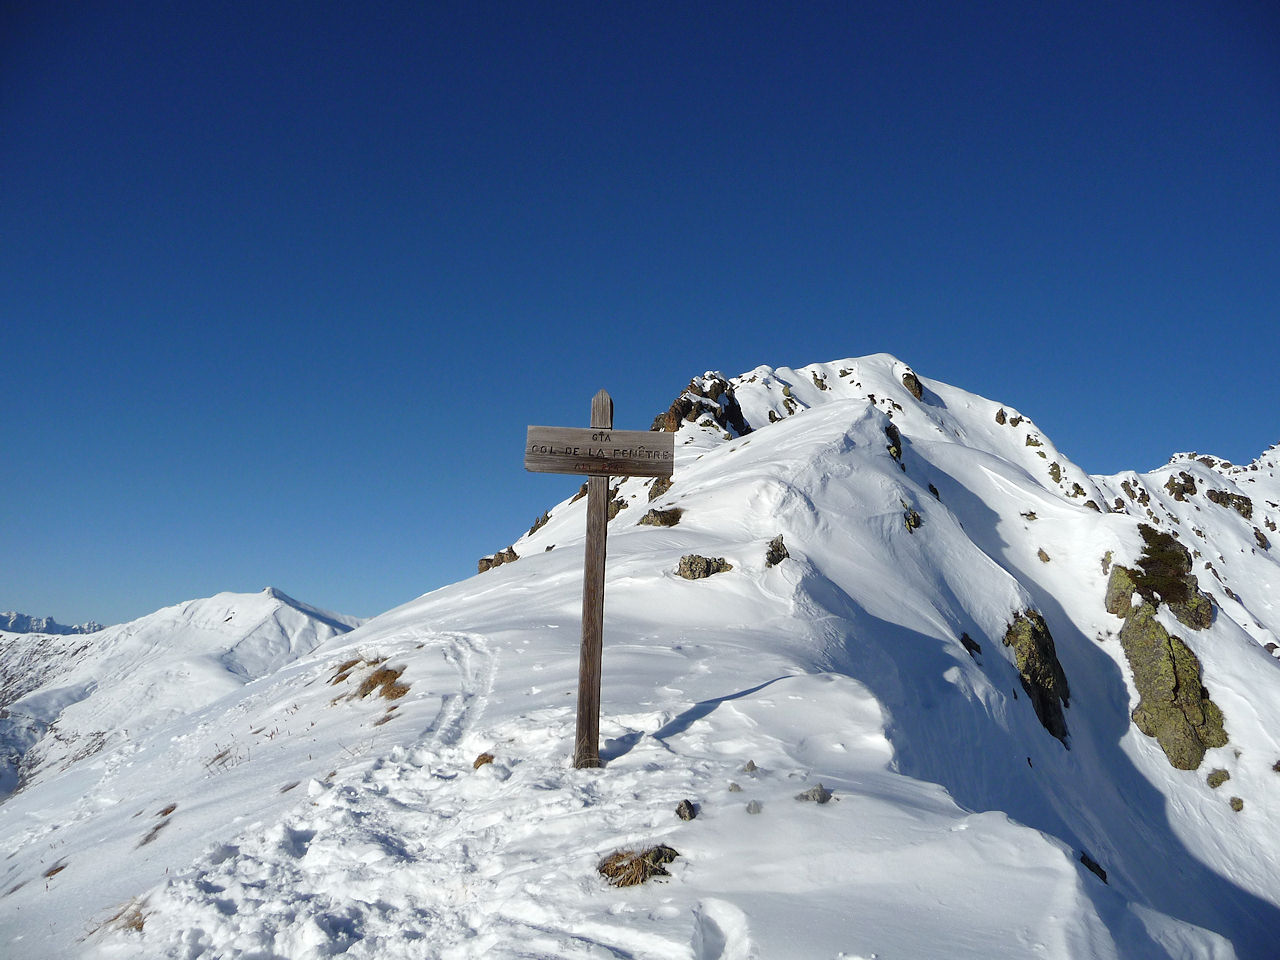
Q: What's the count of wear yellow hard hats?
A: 0